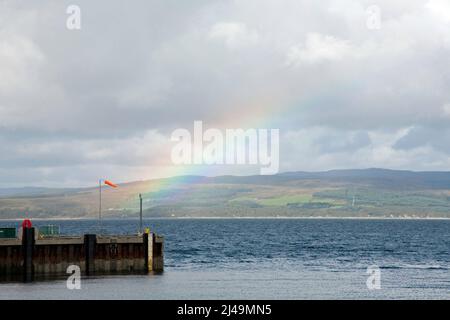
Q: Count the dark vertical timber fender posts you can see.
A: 3